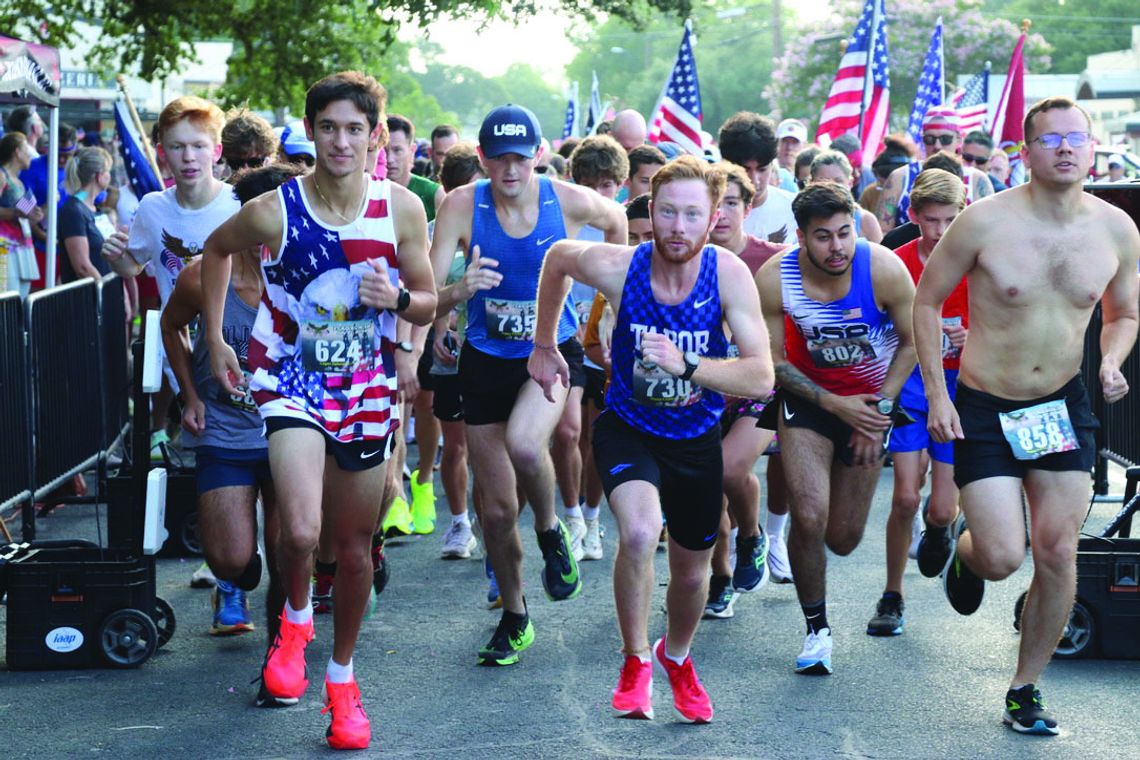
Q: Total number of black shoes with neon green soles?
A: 2